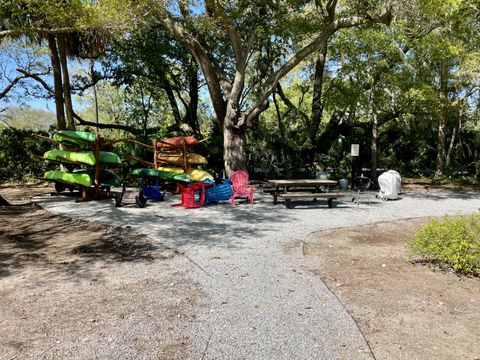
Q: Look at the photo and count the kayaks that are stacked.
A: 9